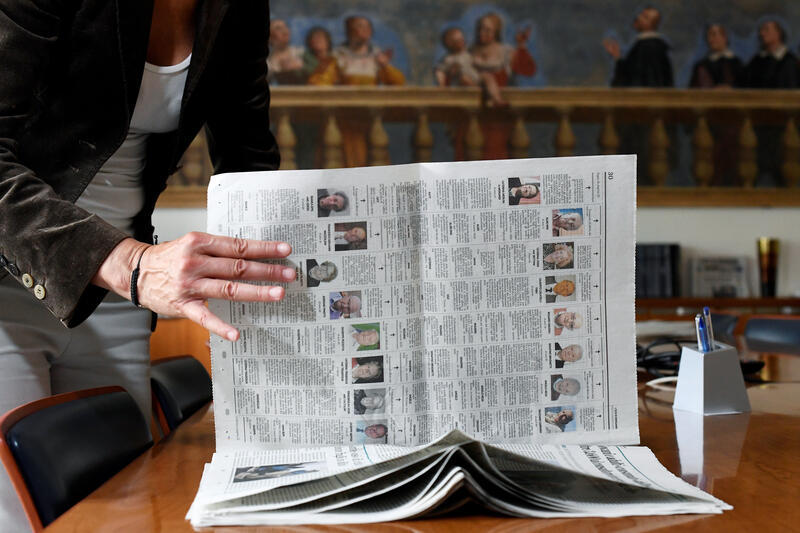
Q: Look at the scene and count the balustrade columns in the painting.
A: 13